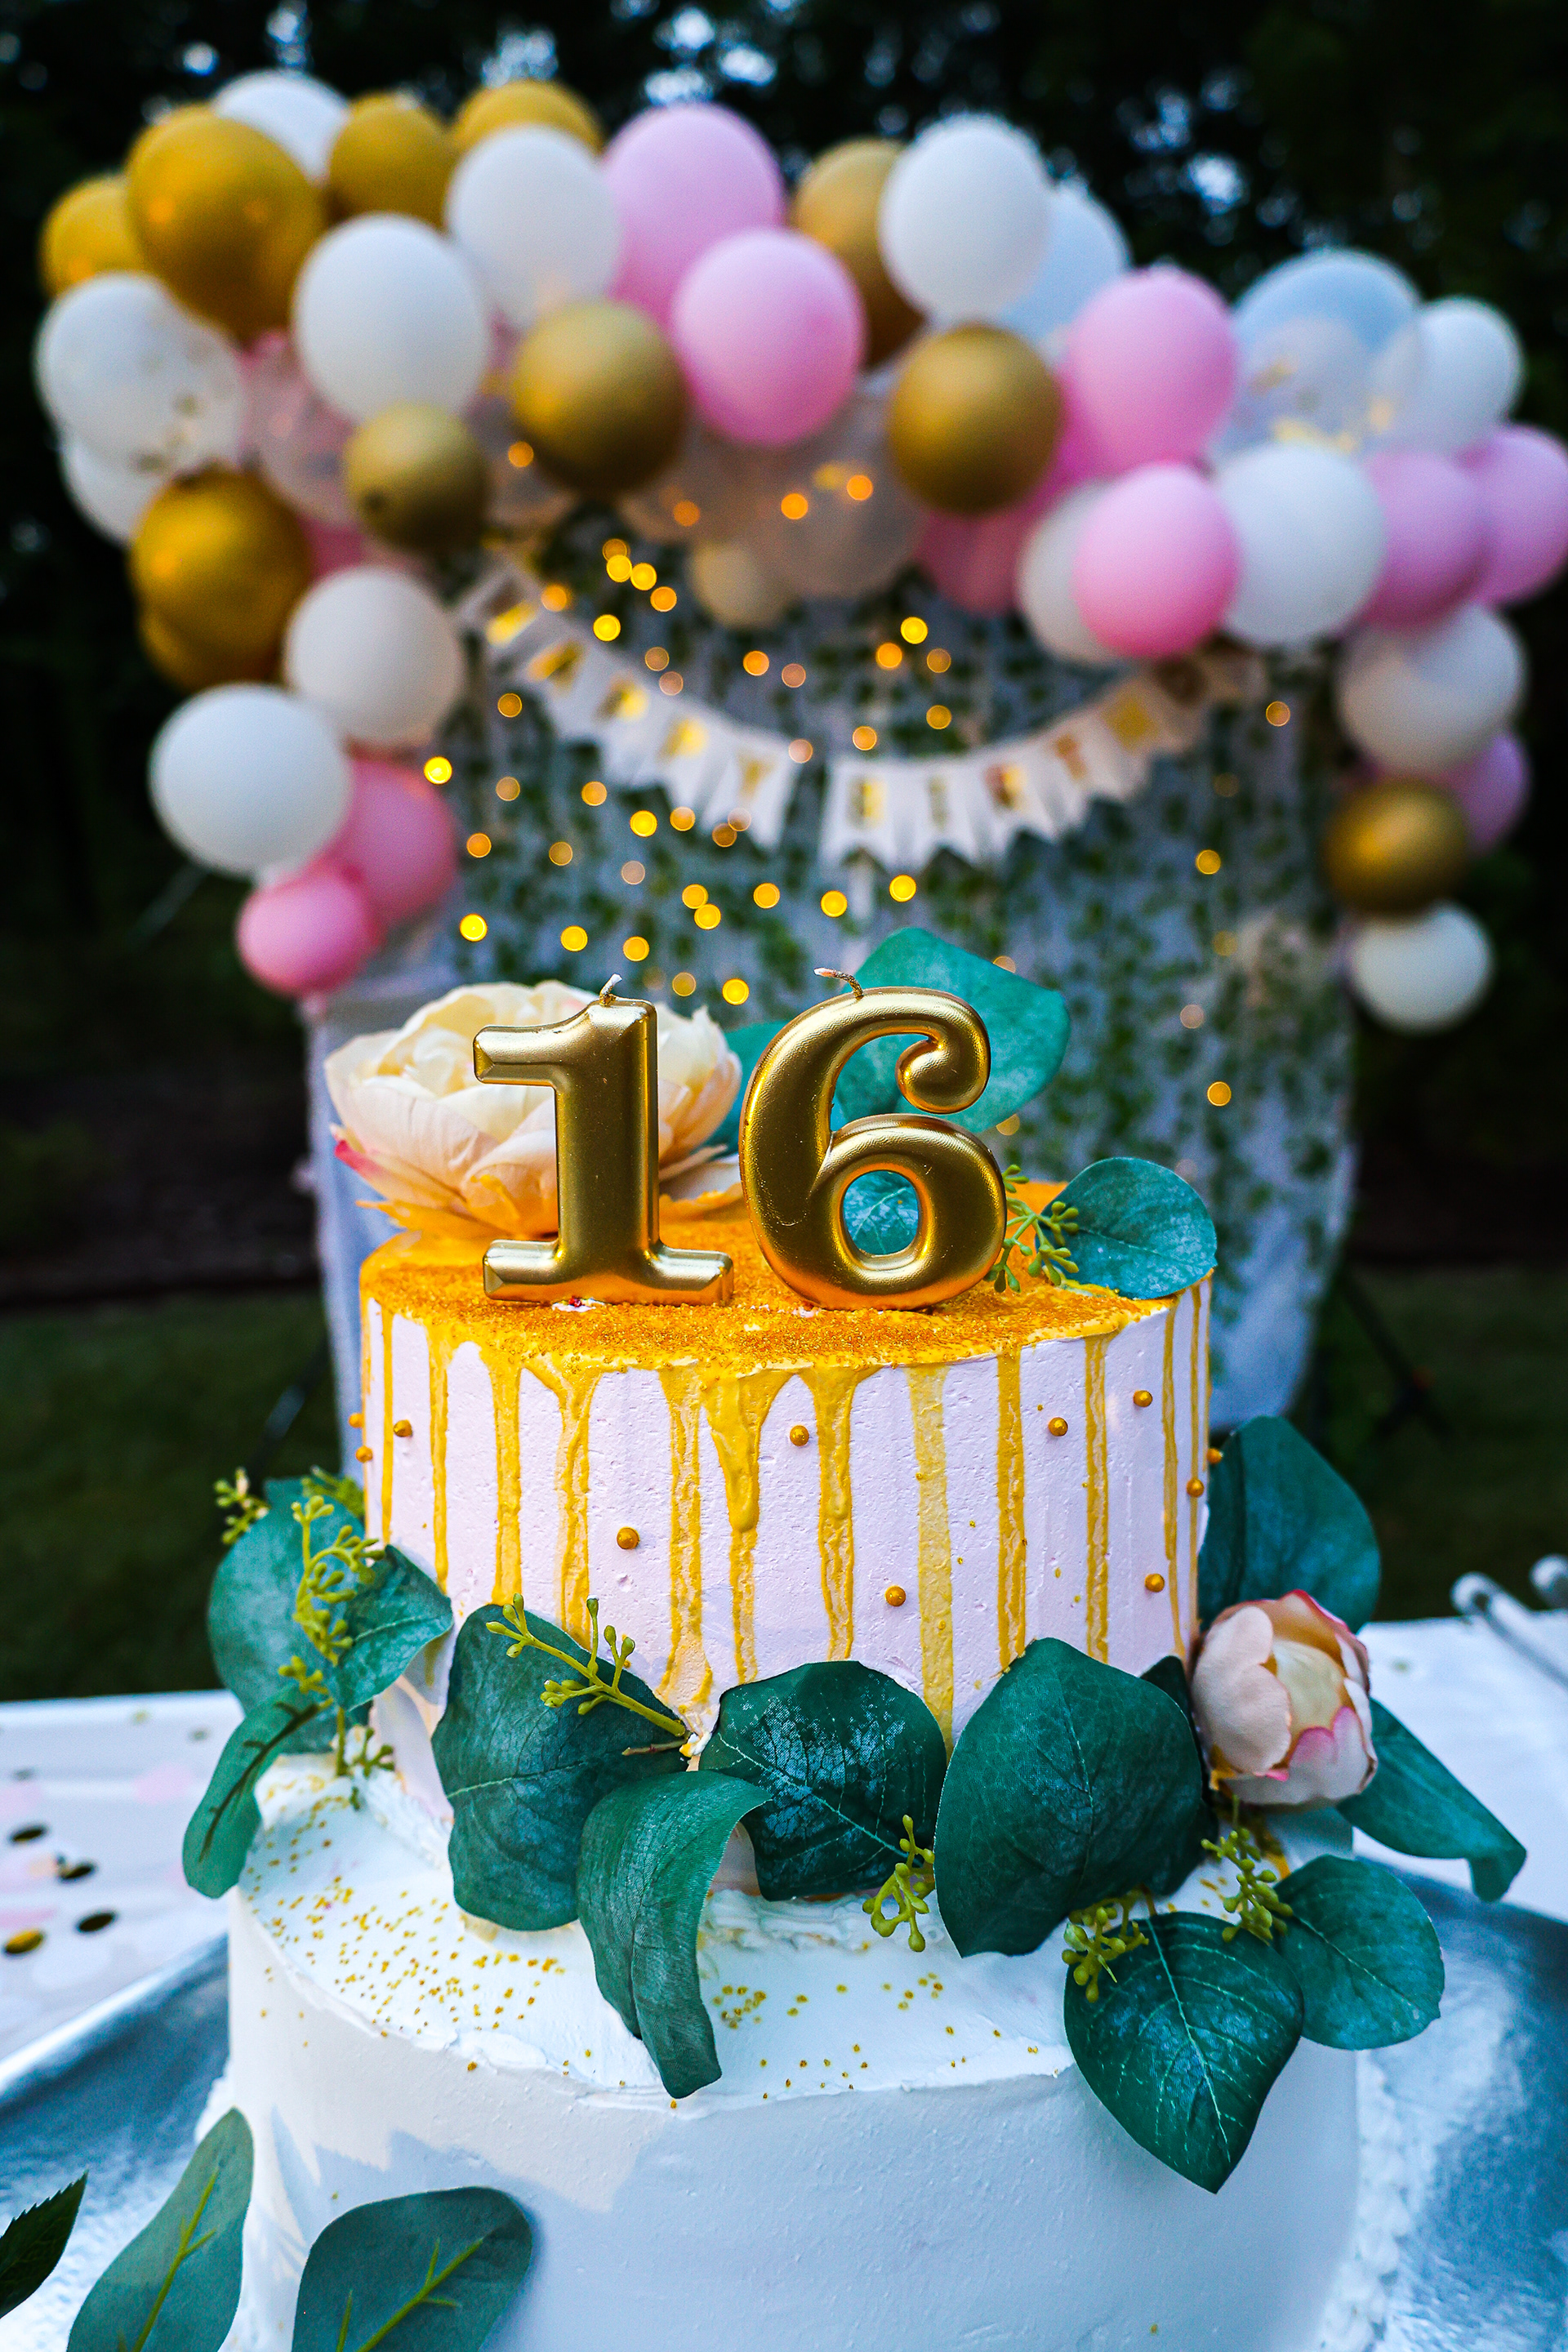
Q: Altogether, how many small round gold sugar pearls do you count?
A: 11